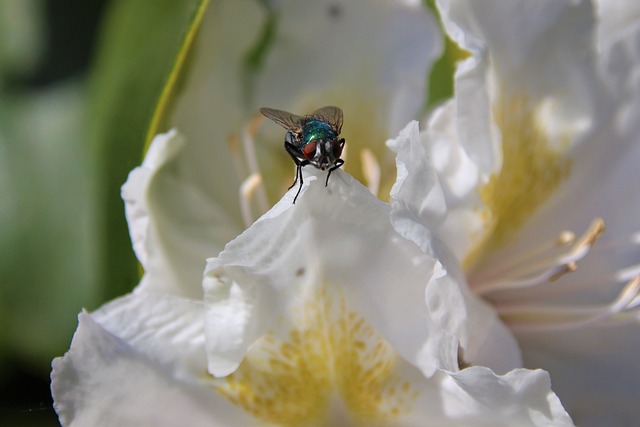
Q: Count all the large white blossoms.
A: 3